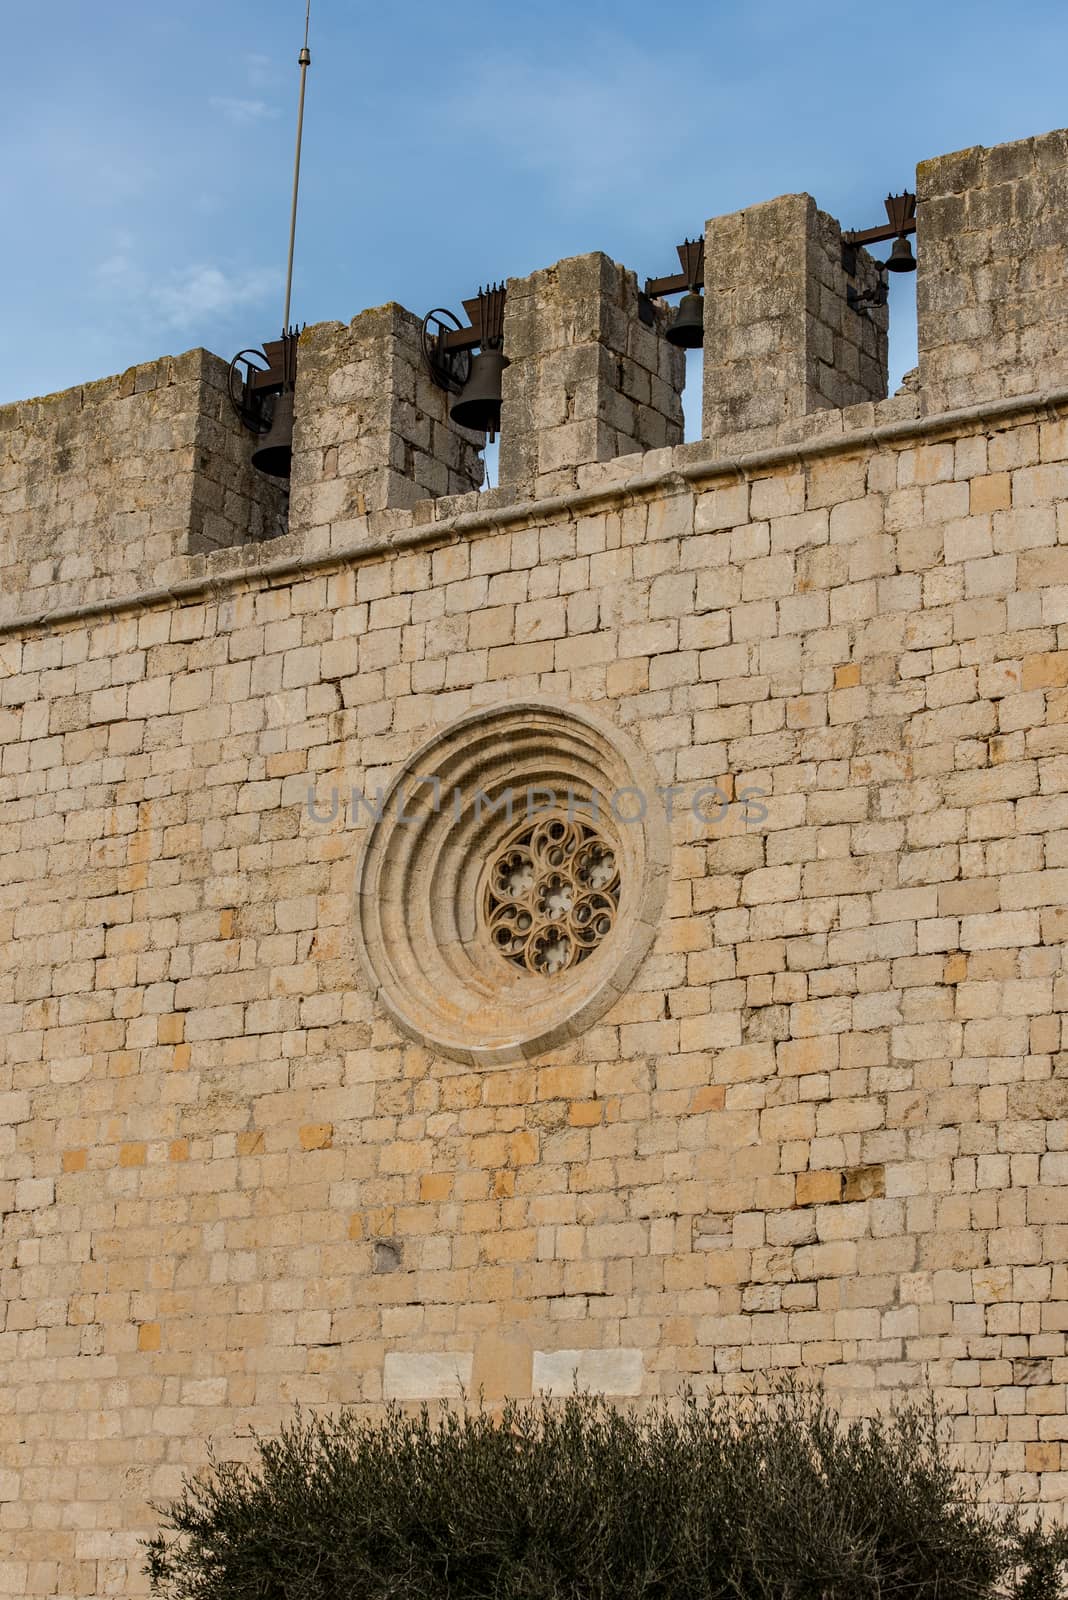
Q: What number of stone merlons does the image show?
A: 5